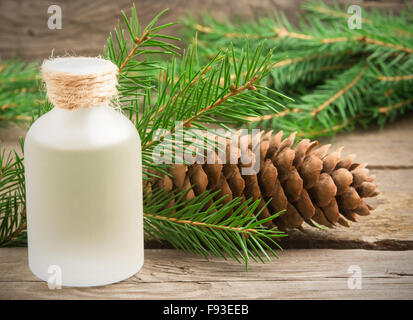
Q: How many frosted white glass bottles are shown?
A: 1